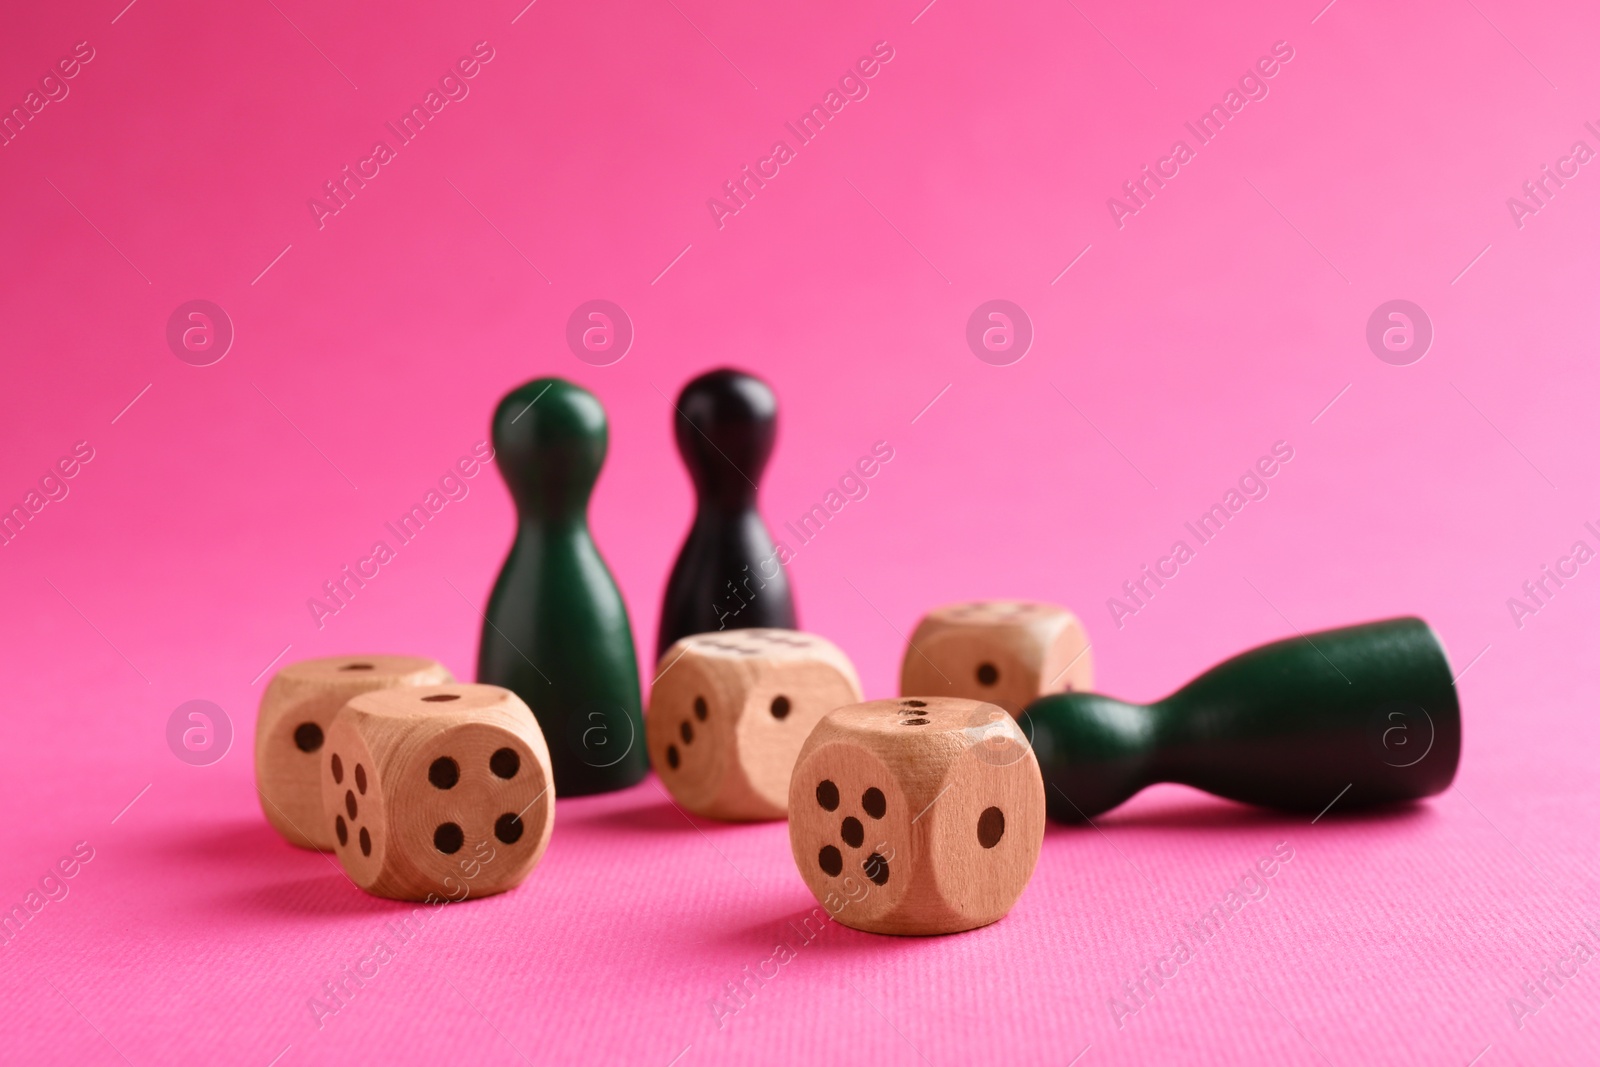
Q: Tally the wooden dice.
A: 5